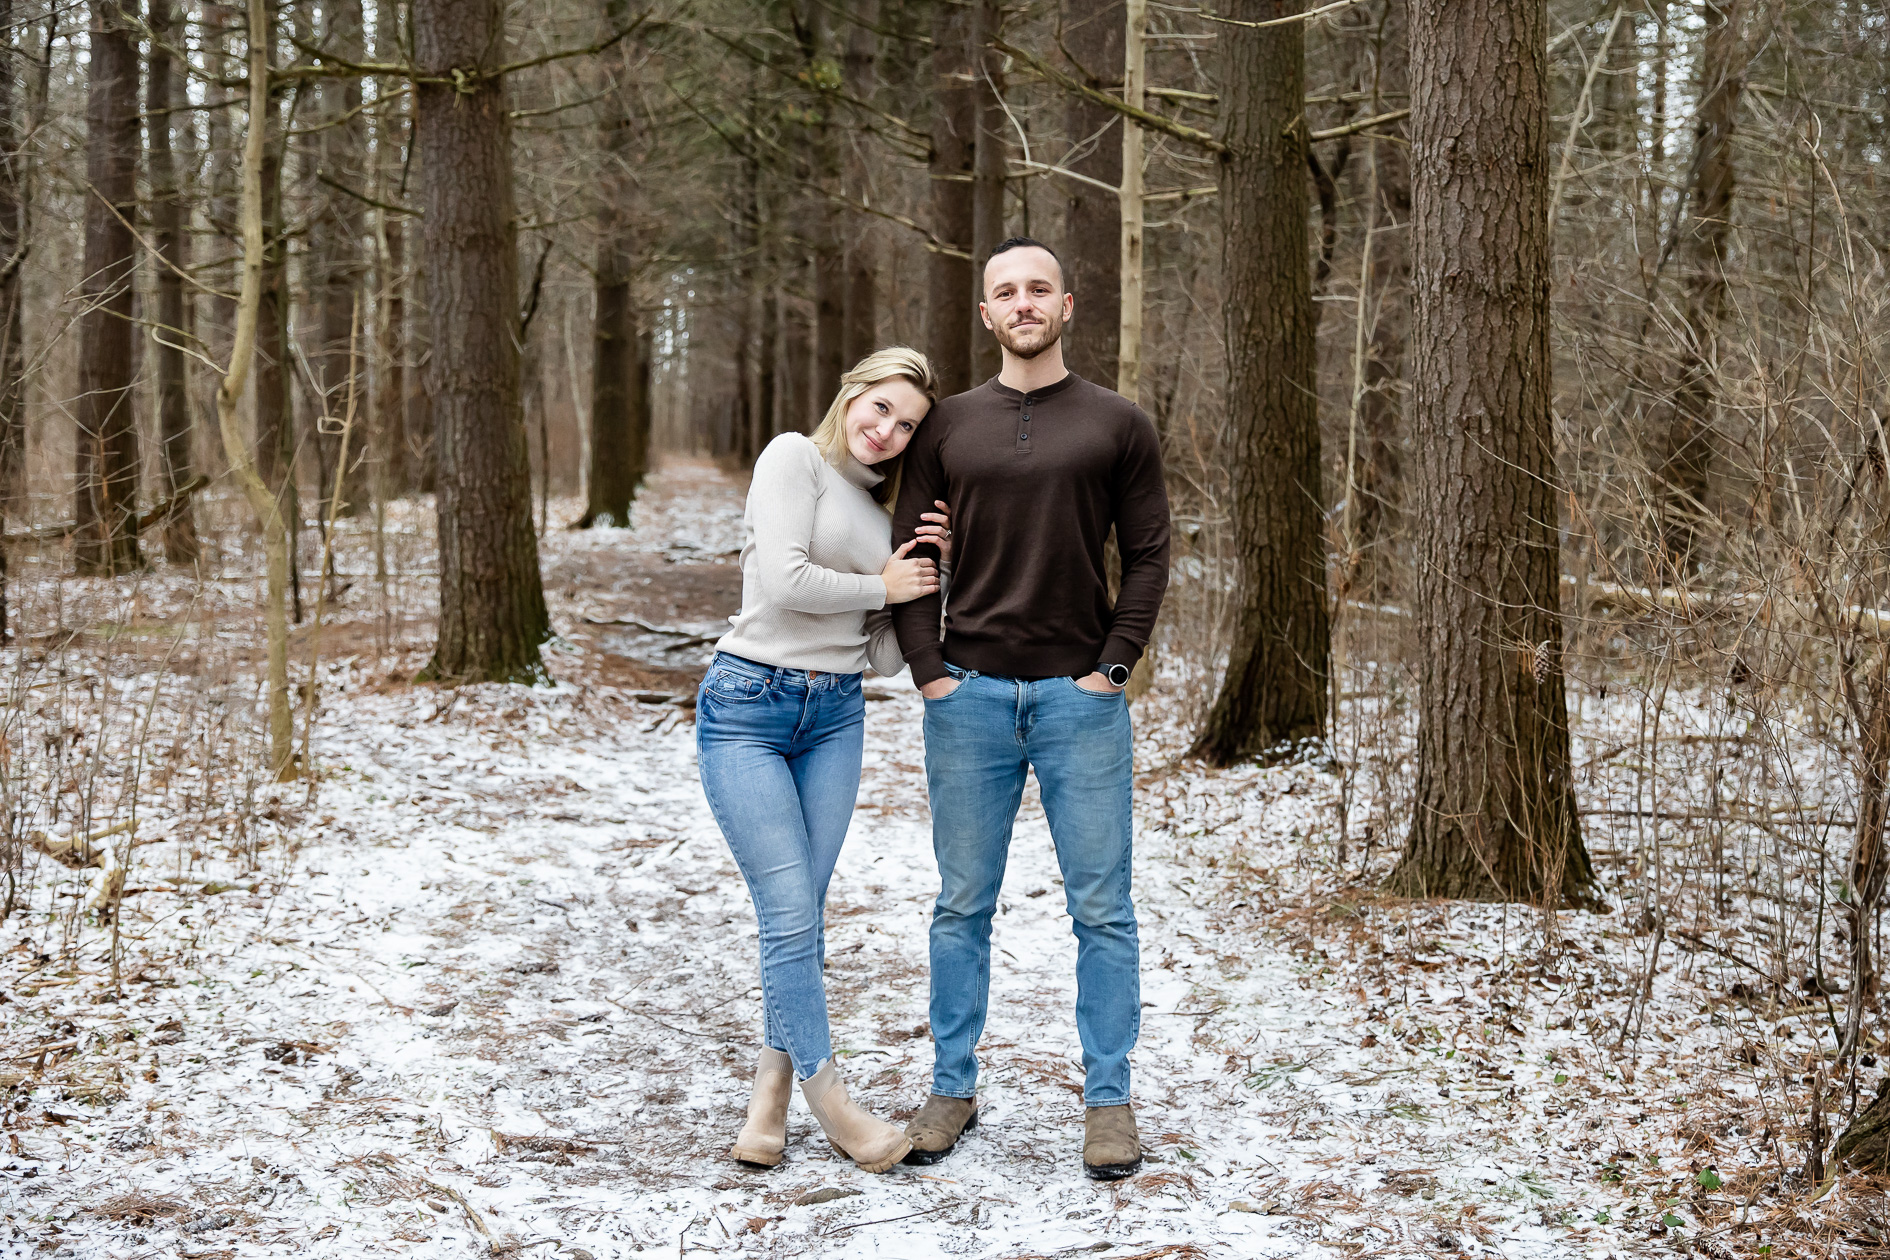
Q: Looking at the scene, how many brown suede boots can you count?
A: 2